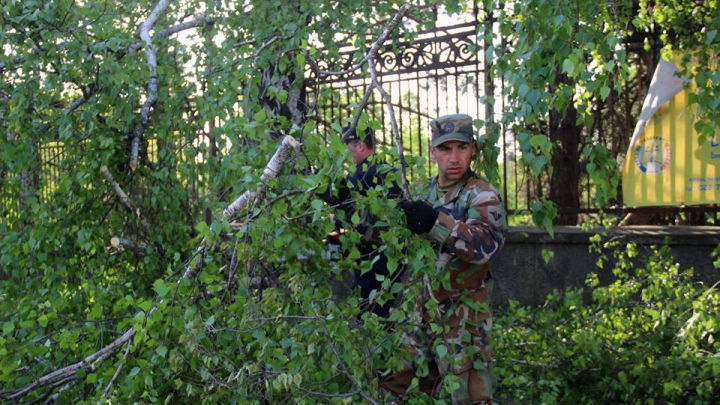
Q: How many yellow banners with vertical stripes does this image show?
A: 1